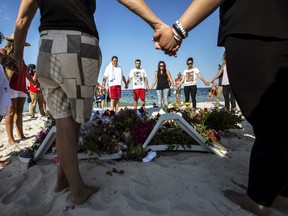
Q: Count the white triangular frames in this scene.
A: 2